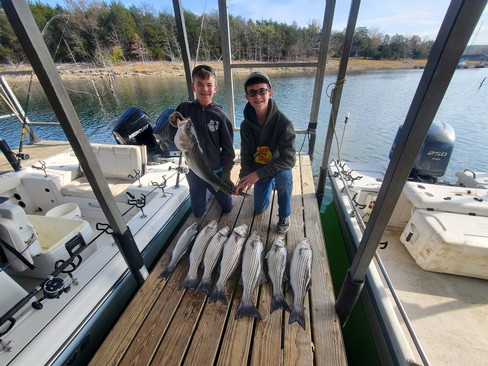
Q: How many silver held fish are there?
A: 1